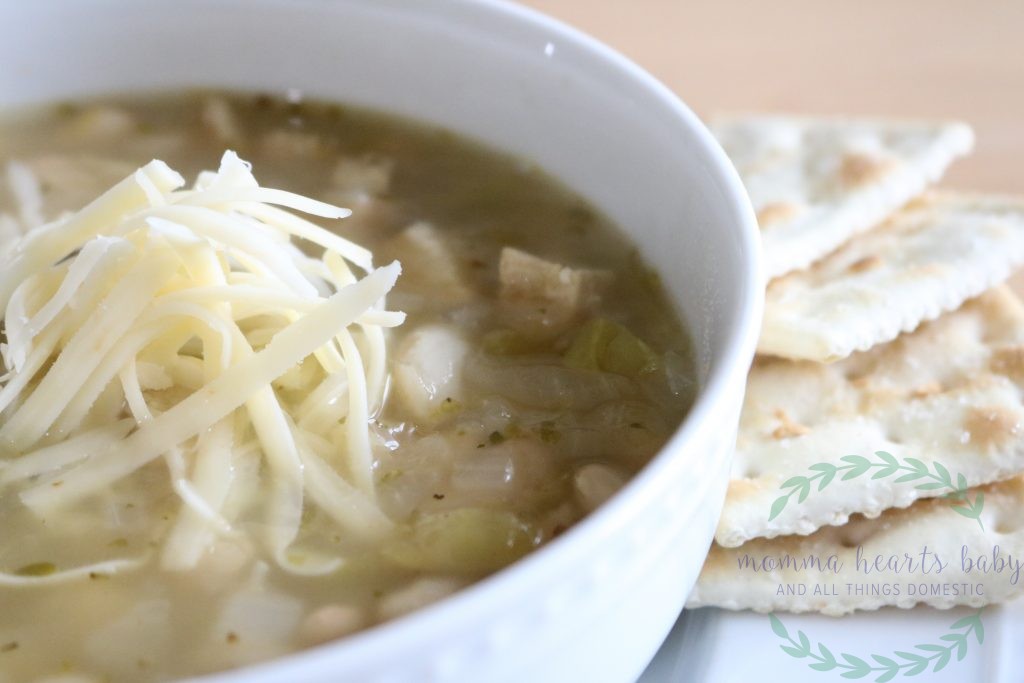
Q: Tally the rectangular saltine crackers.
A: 4